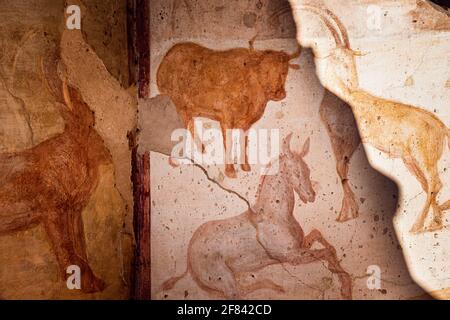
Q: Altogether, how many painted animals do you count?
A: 4